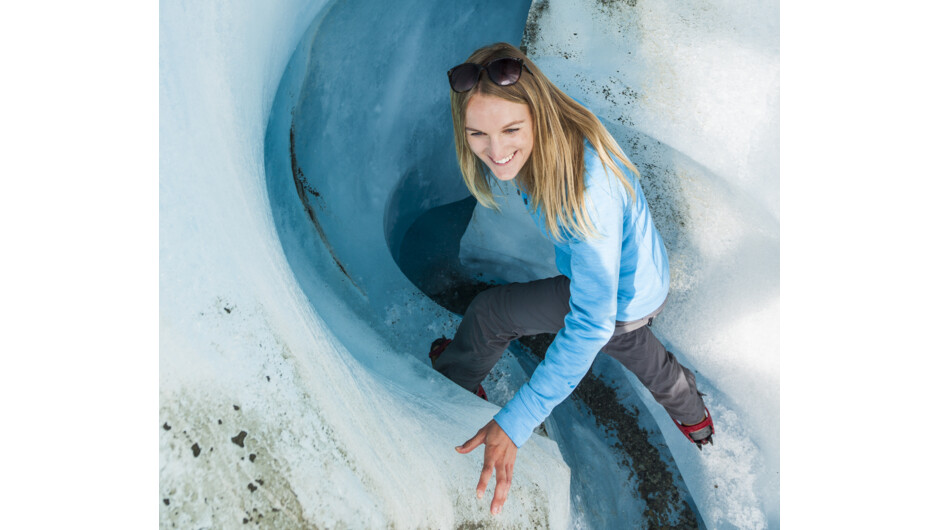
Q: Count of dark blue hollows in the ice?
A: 1